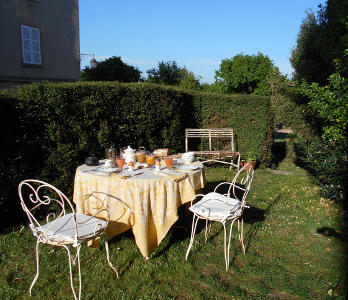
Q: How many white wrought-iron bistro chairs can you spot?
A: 2